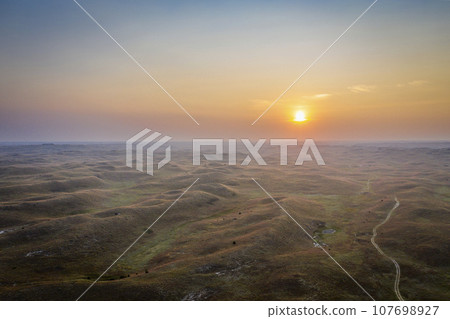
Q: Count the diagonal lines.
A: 4